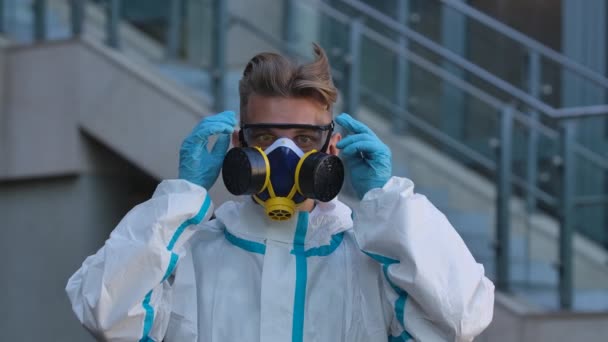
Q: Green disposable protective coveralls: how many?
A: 0